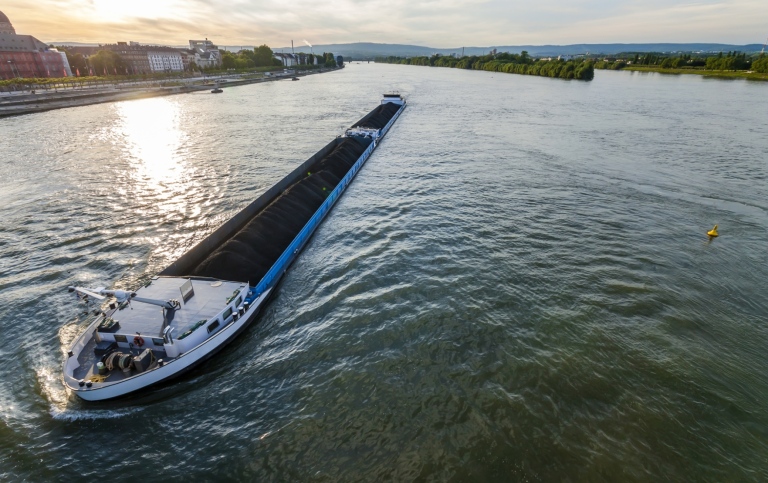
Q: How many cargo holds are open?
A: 2